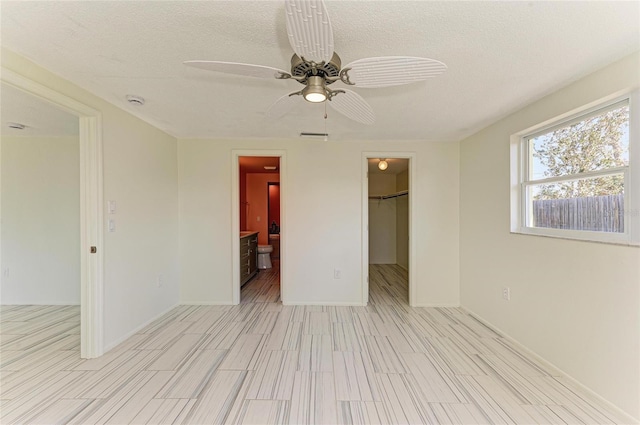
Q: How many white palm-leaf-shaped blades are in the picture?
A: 5